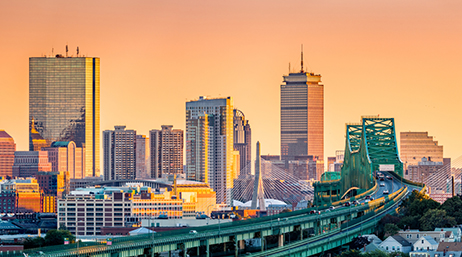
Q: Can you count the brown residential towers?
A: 2